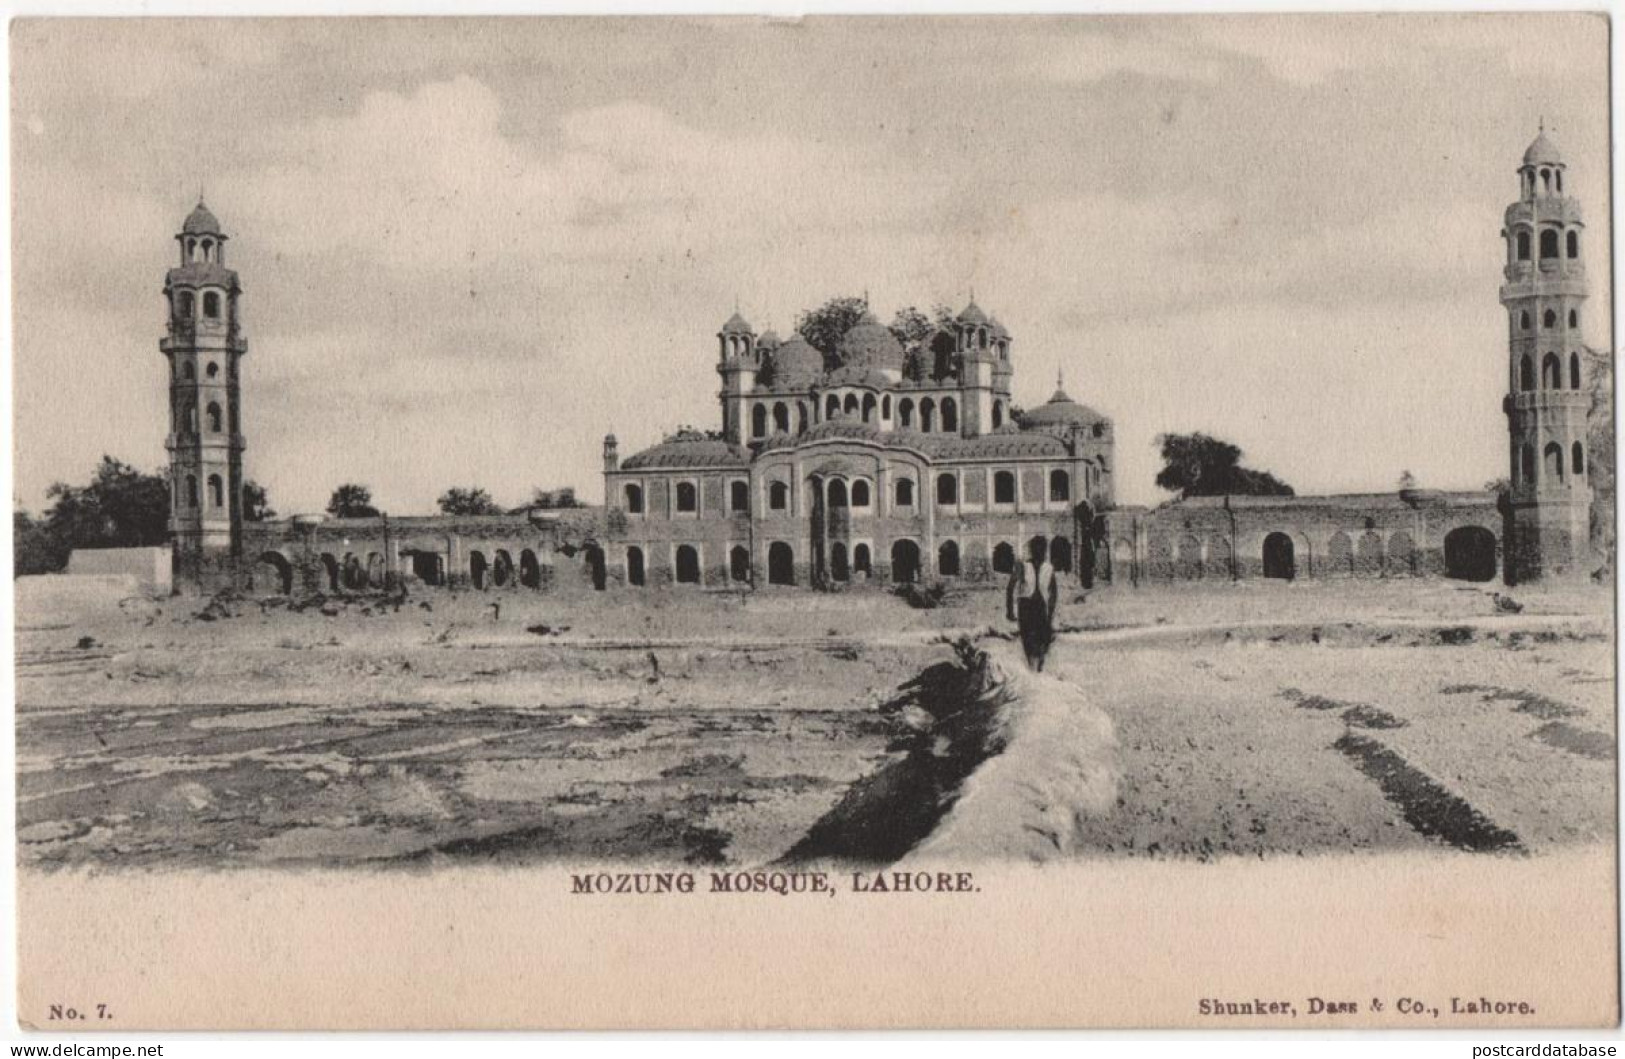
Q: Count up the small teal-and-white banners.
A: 0